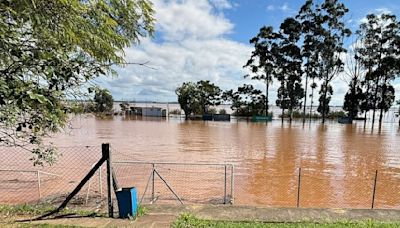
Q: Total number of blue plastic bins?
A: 1